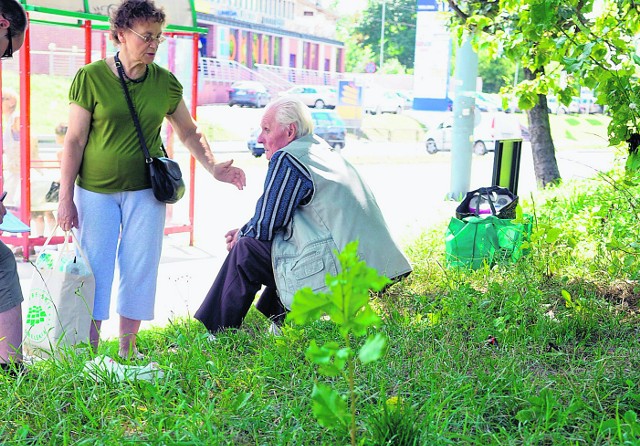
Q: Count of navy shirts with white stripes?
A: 1